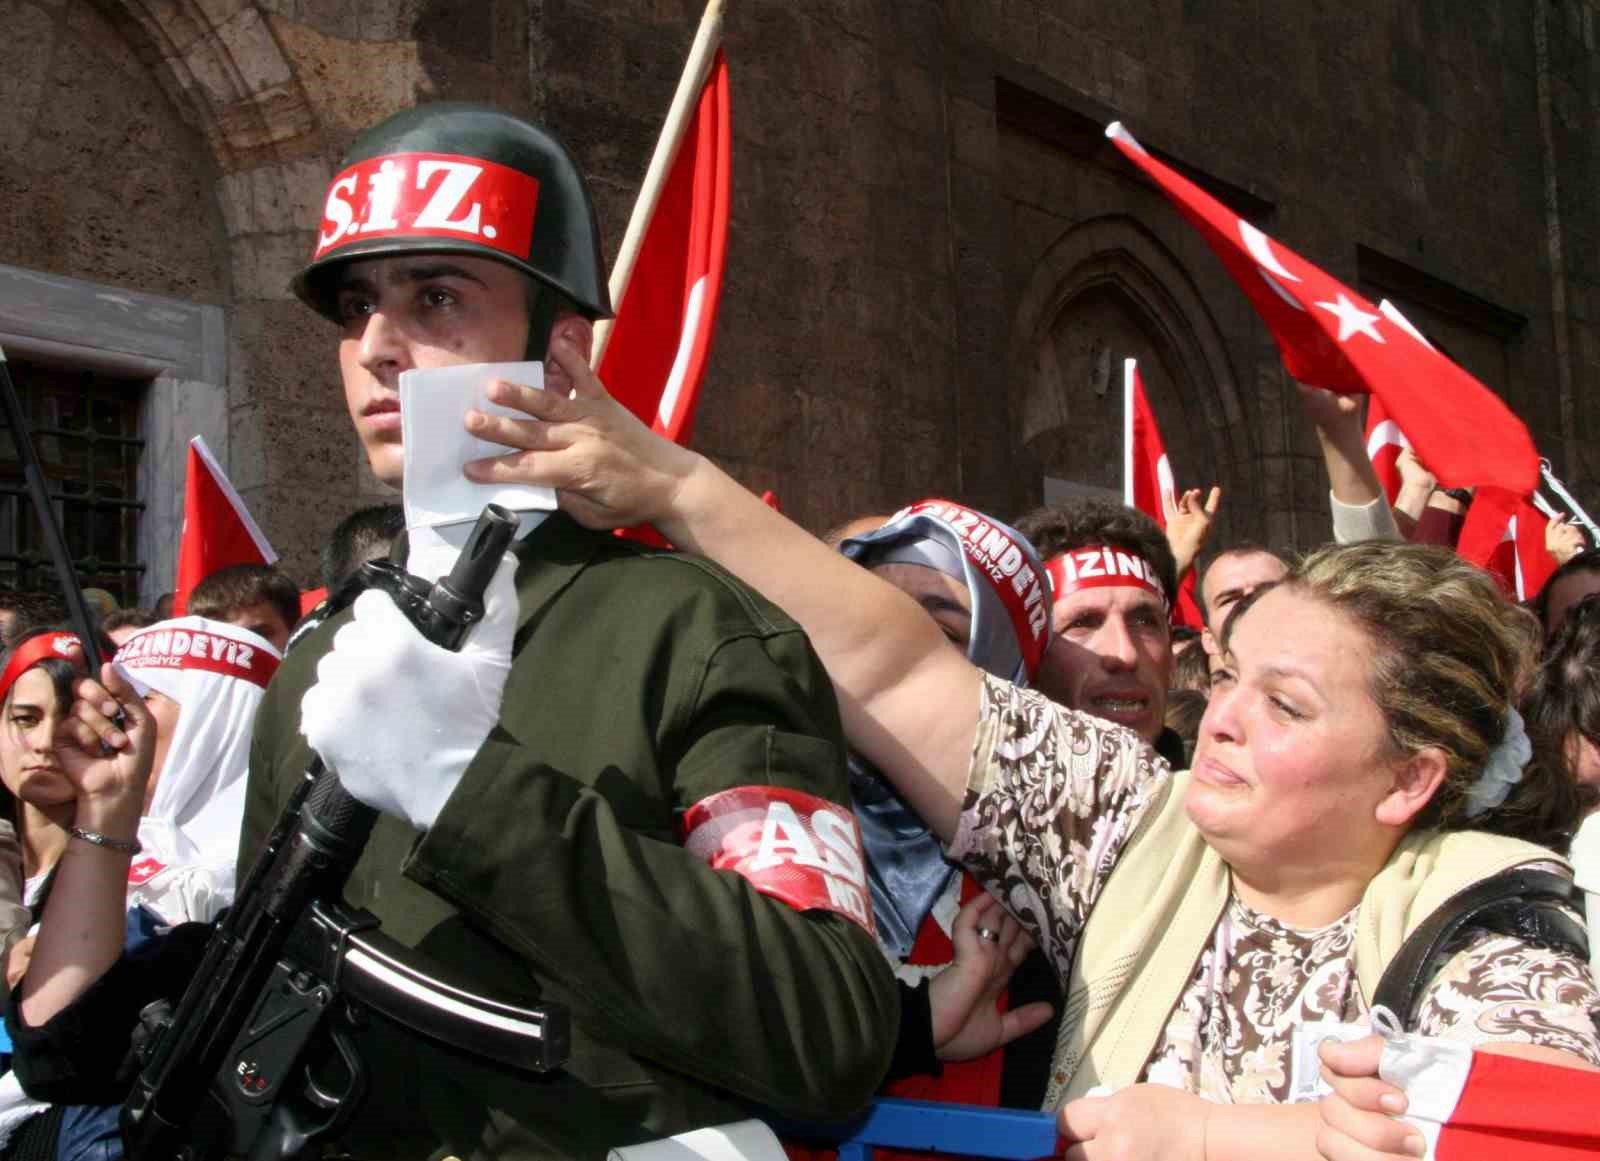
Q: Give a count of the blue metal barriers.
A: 1